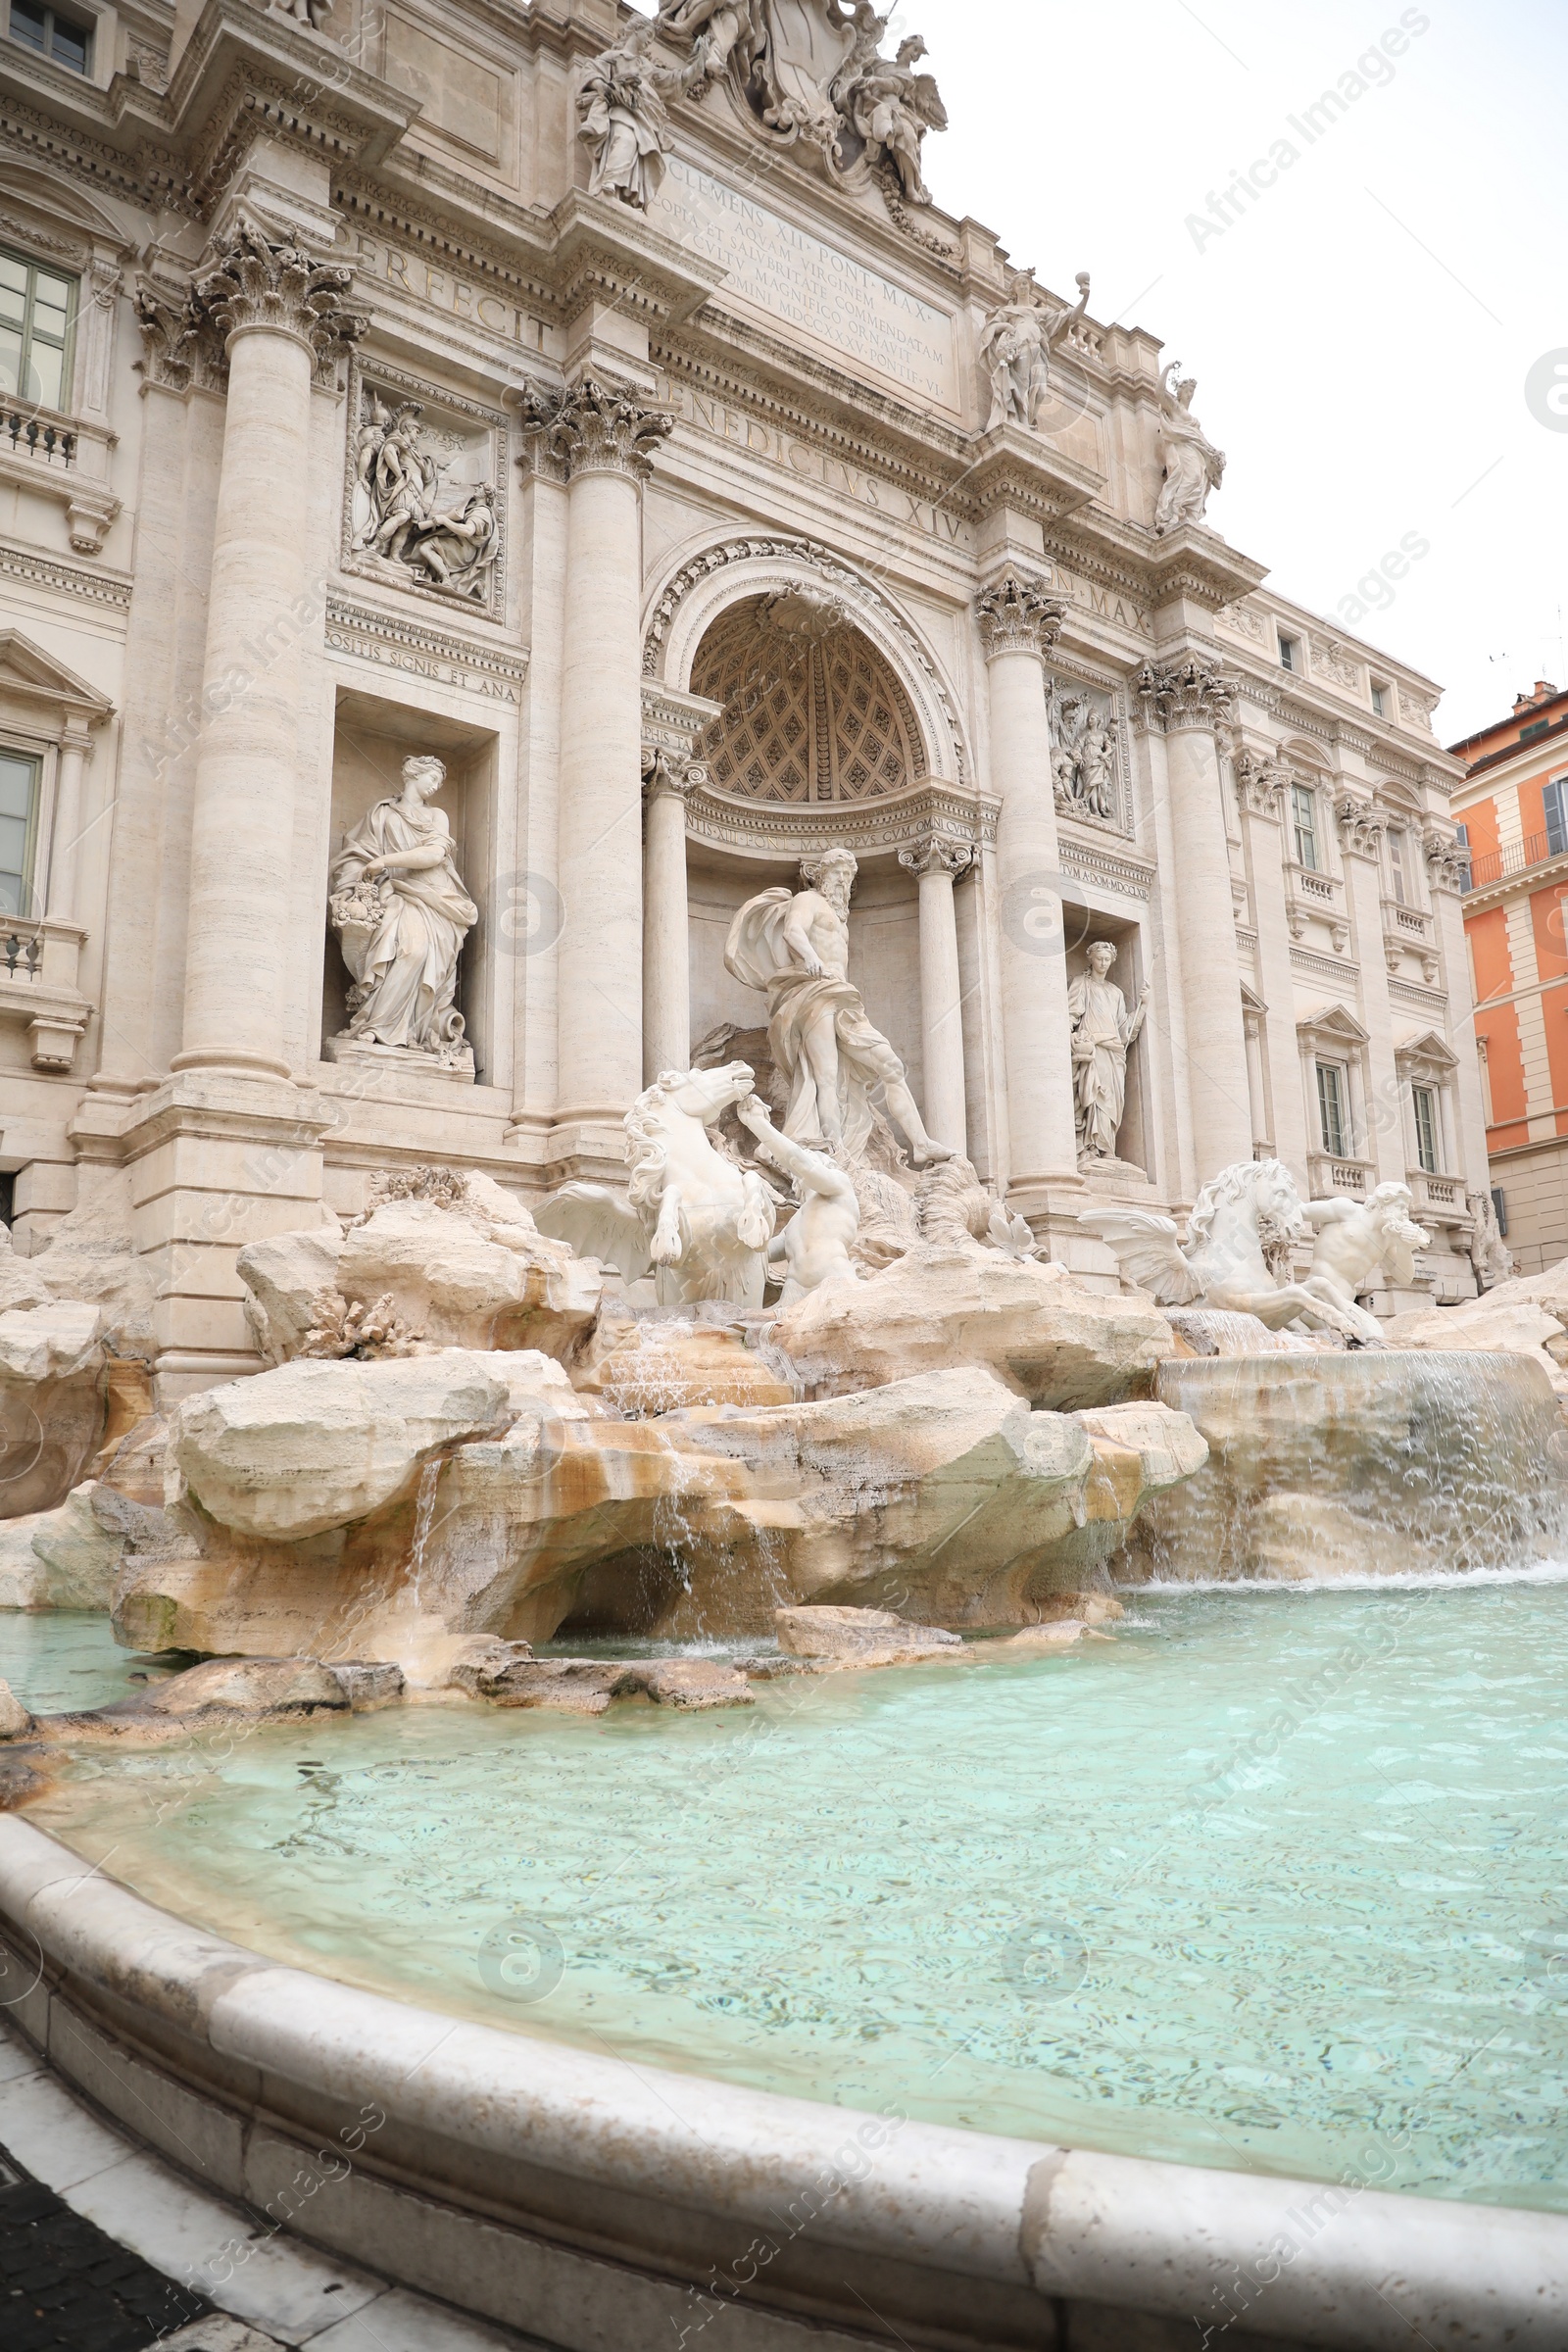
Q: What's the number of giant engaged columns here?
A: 4